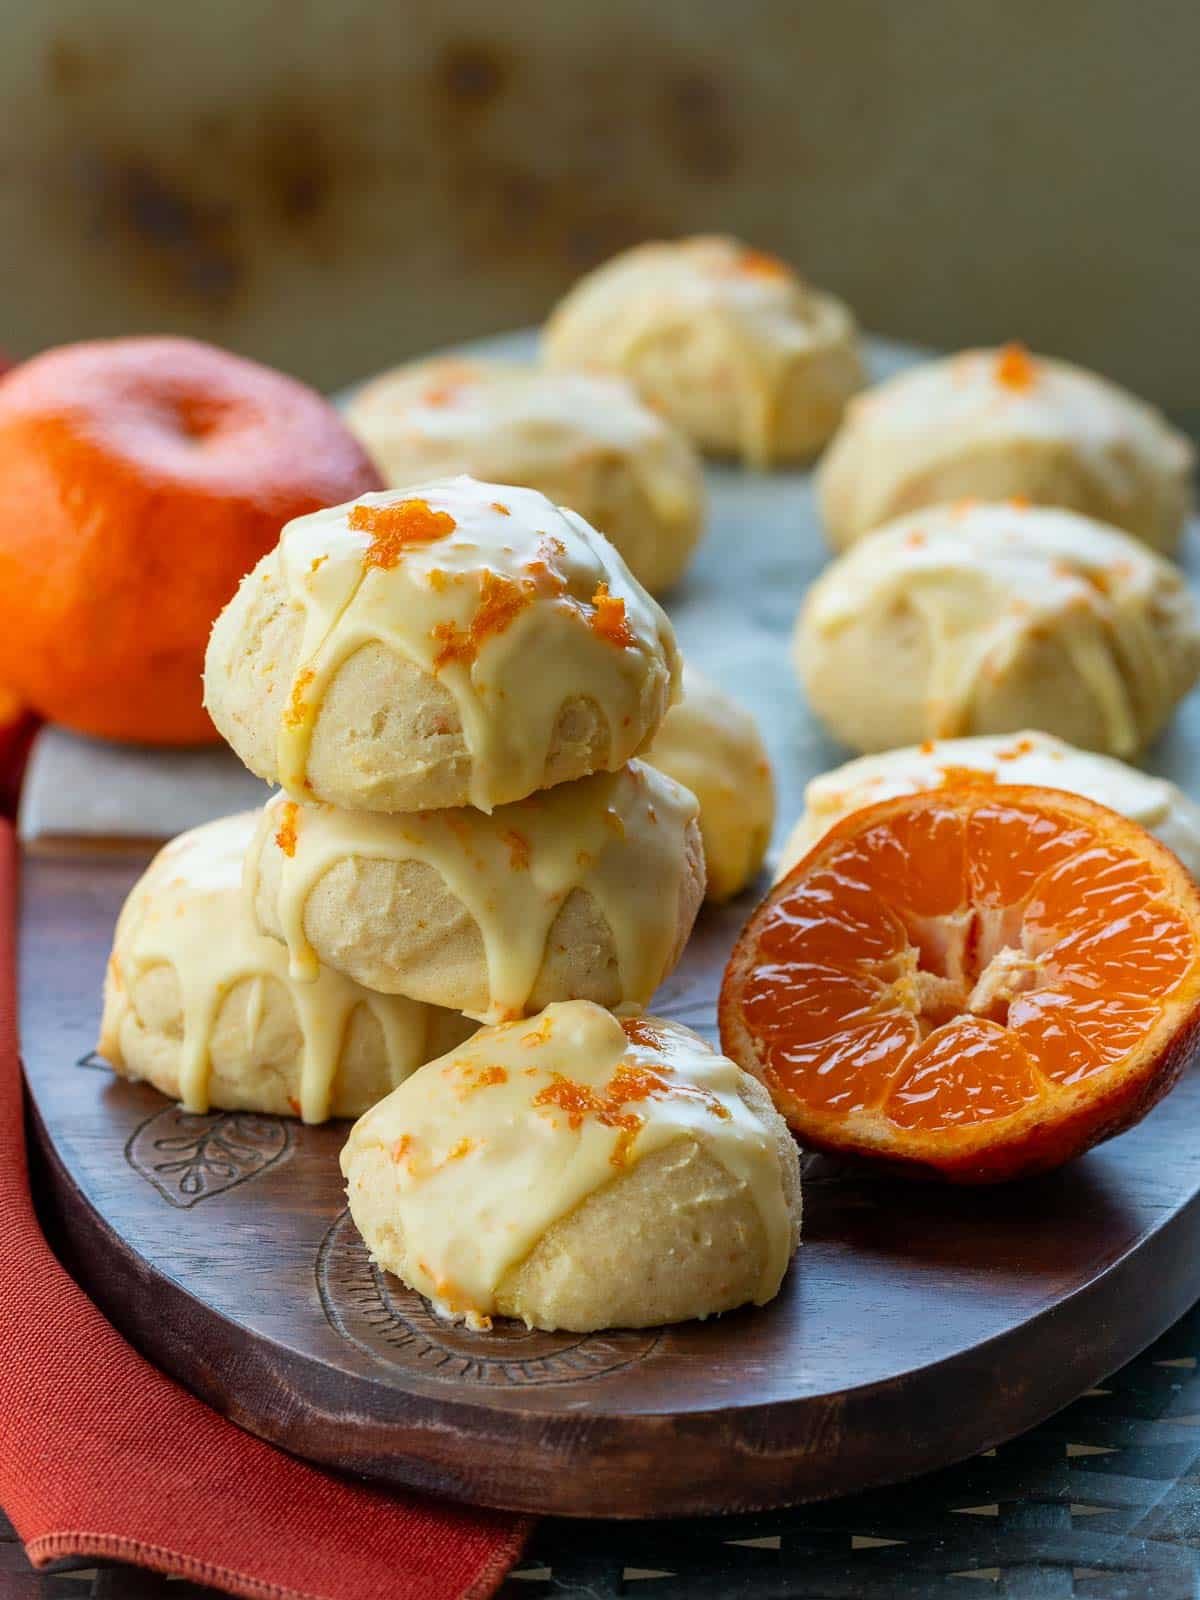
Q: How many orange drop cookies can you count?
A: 10